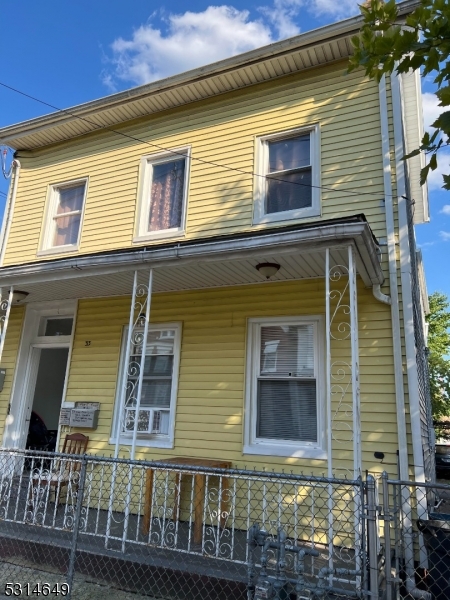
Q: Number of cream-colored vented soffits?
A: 2